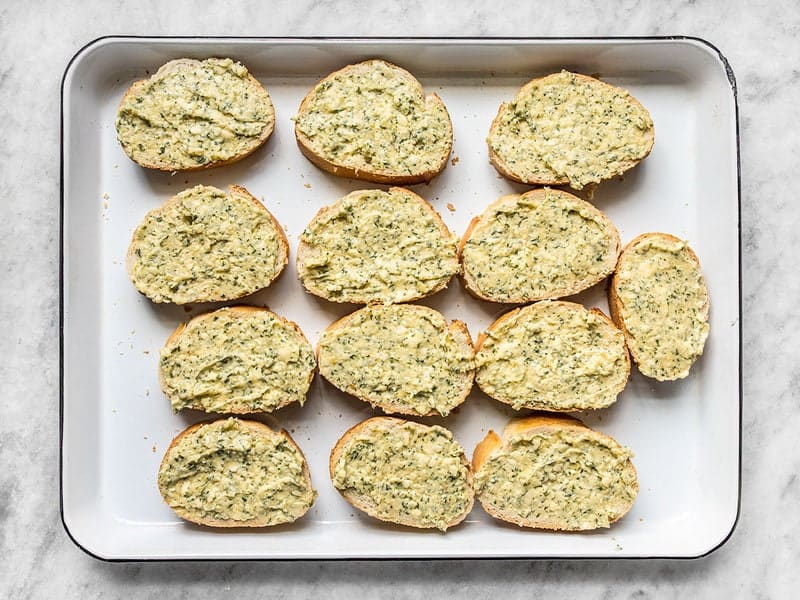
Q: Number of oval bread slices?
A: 13